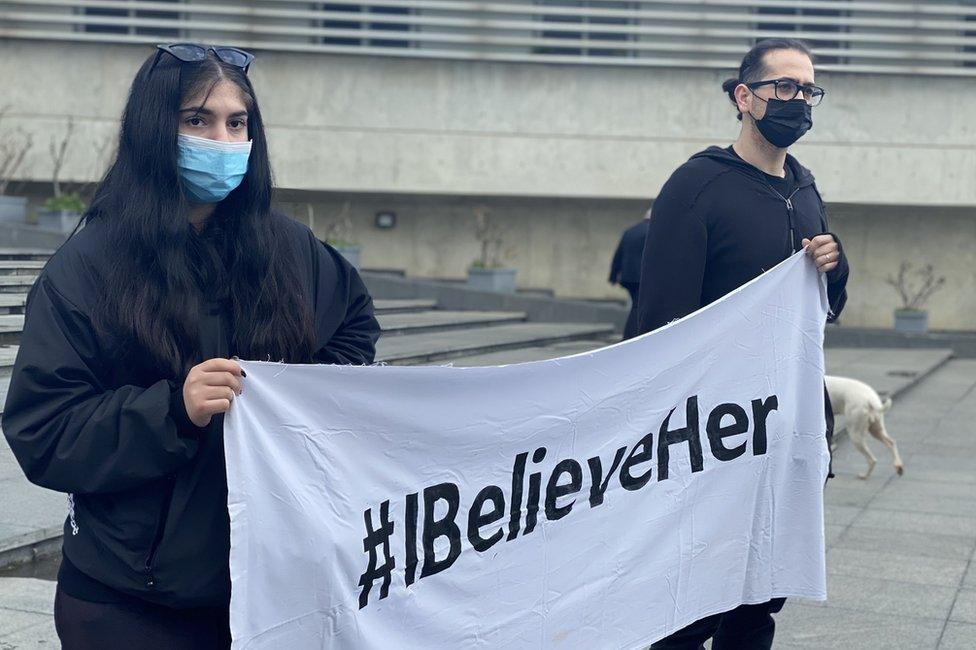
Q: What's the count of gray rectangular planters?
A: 5